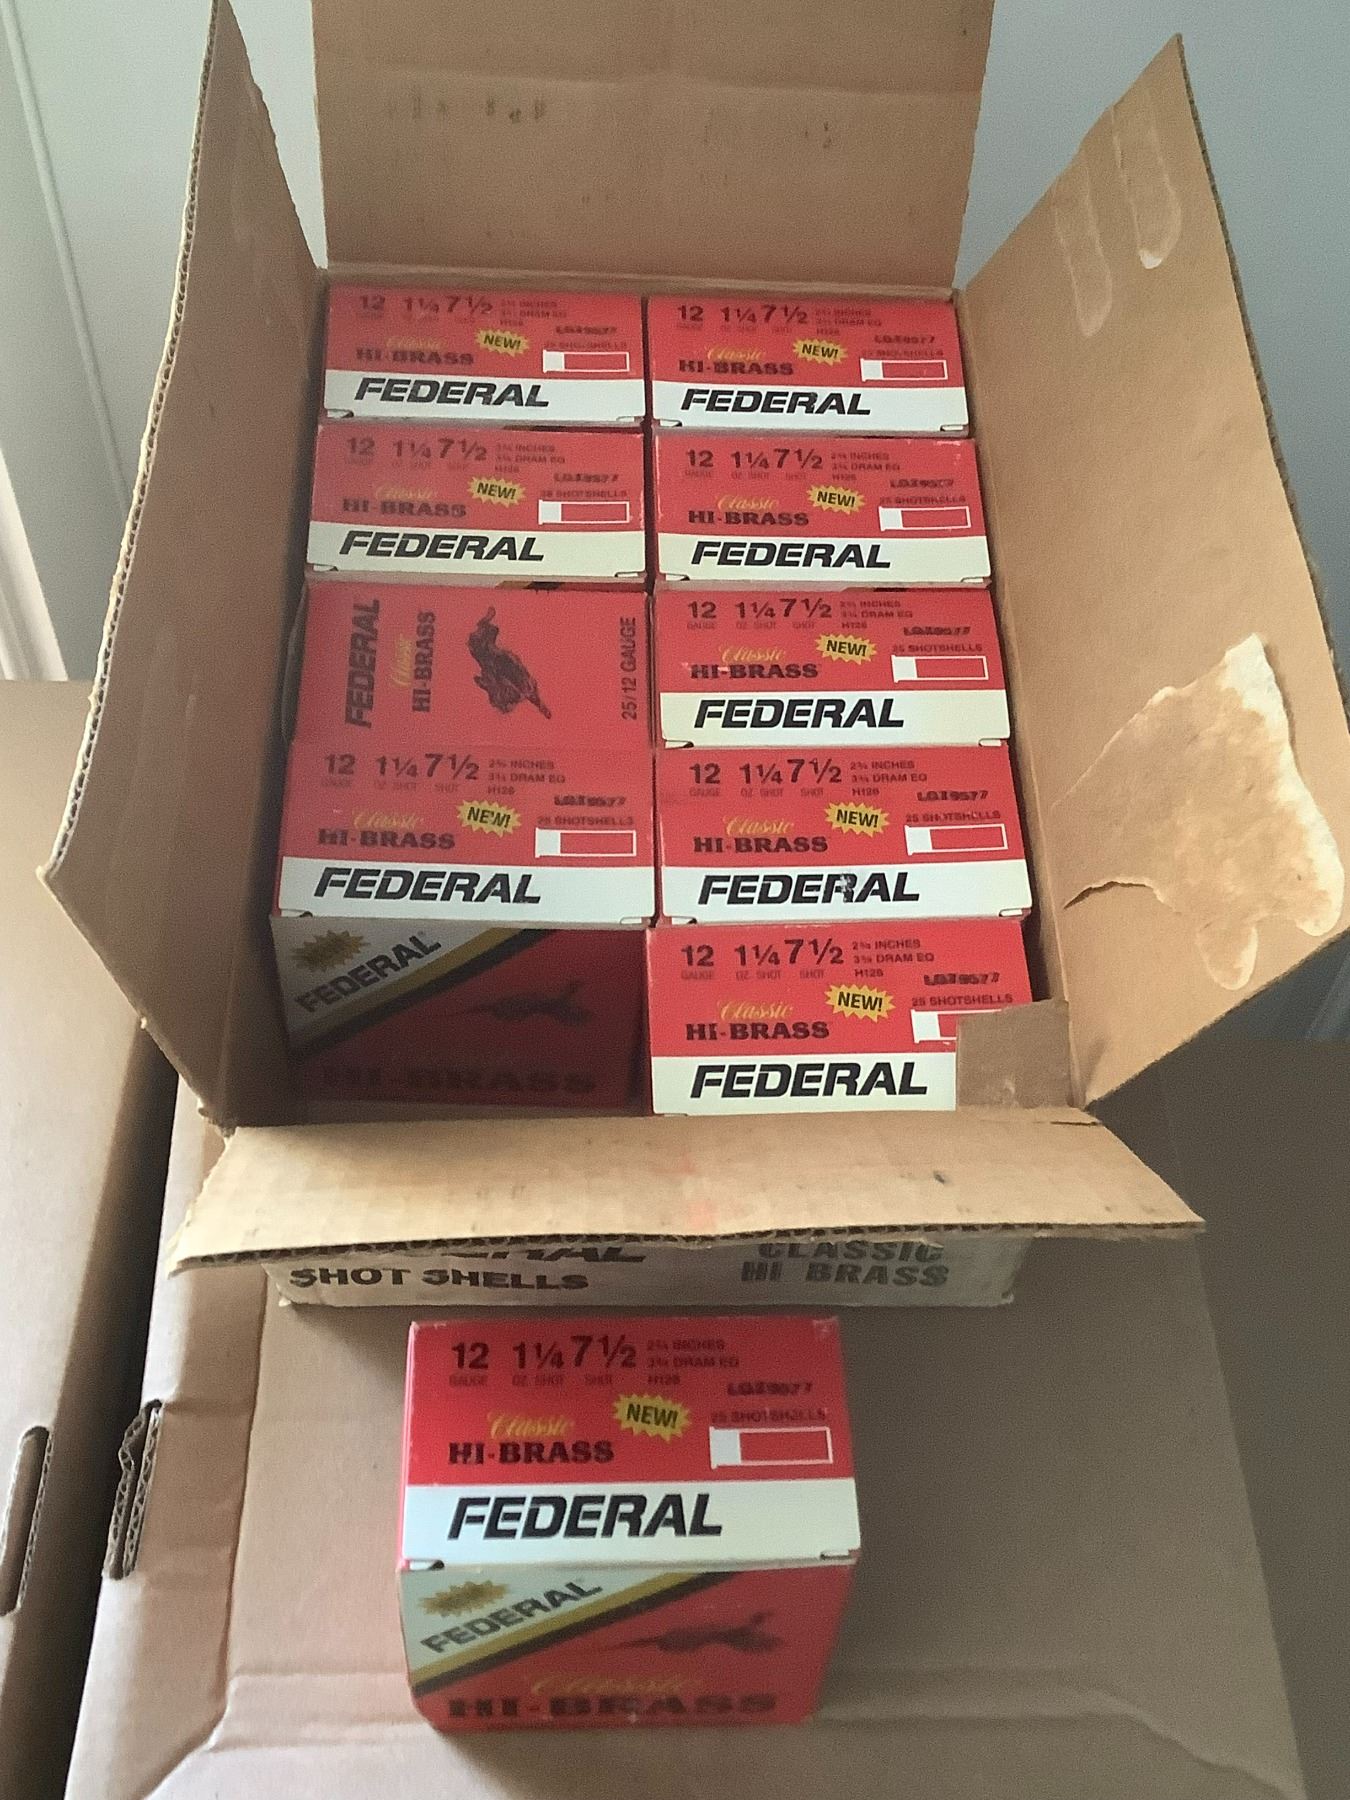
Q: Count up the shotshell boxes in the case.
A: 9